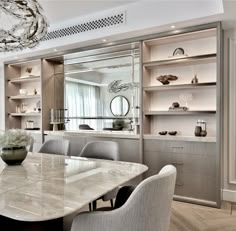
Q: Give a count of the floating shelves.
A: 6